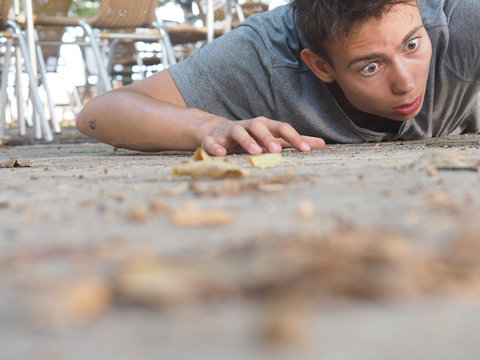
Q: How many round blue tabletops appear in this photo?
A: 0